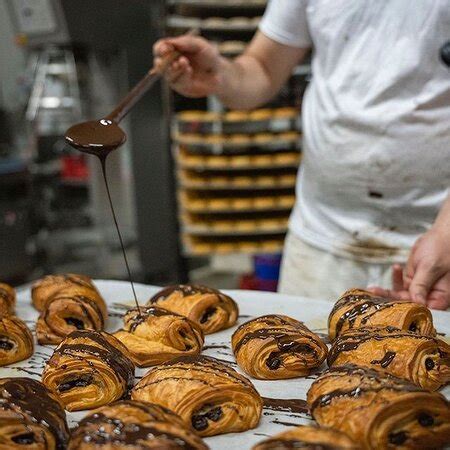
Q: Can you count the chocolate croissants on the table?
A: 14